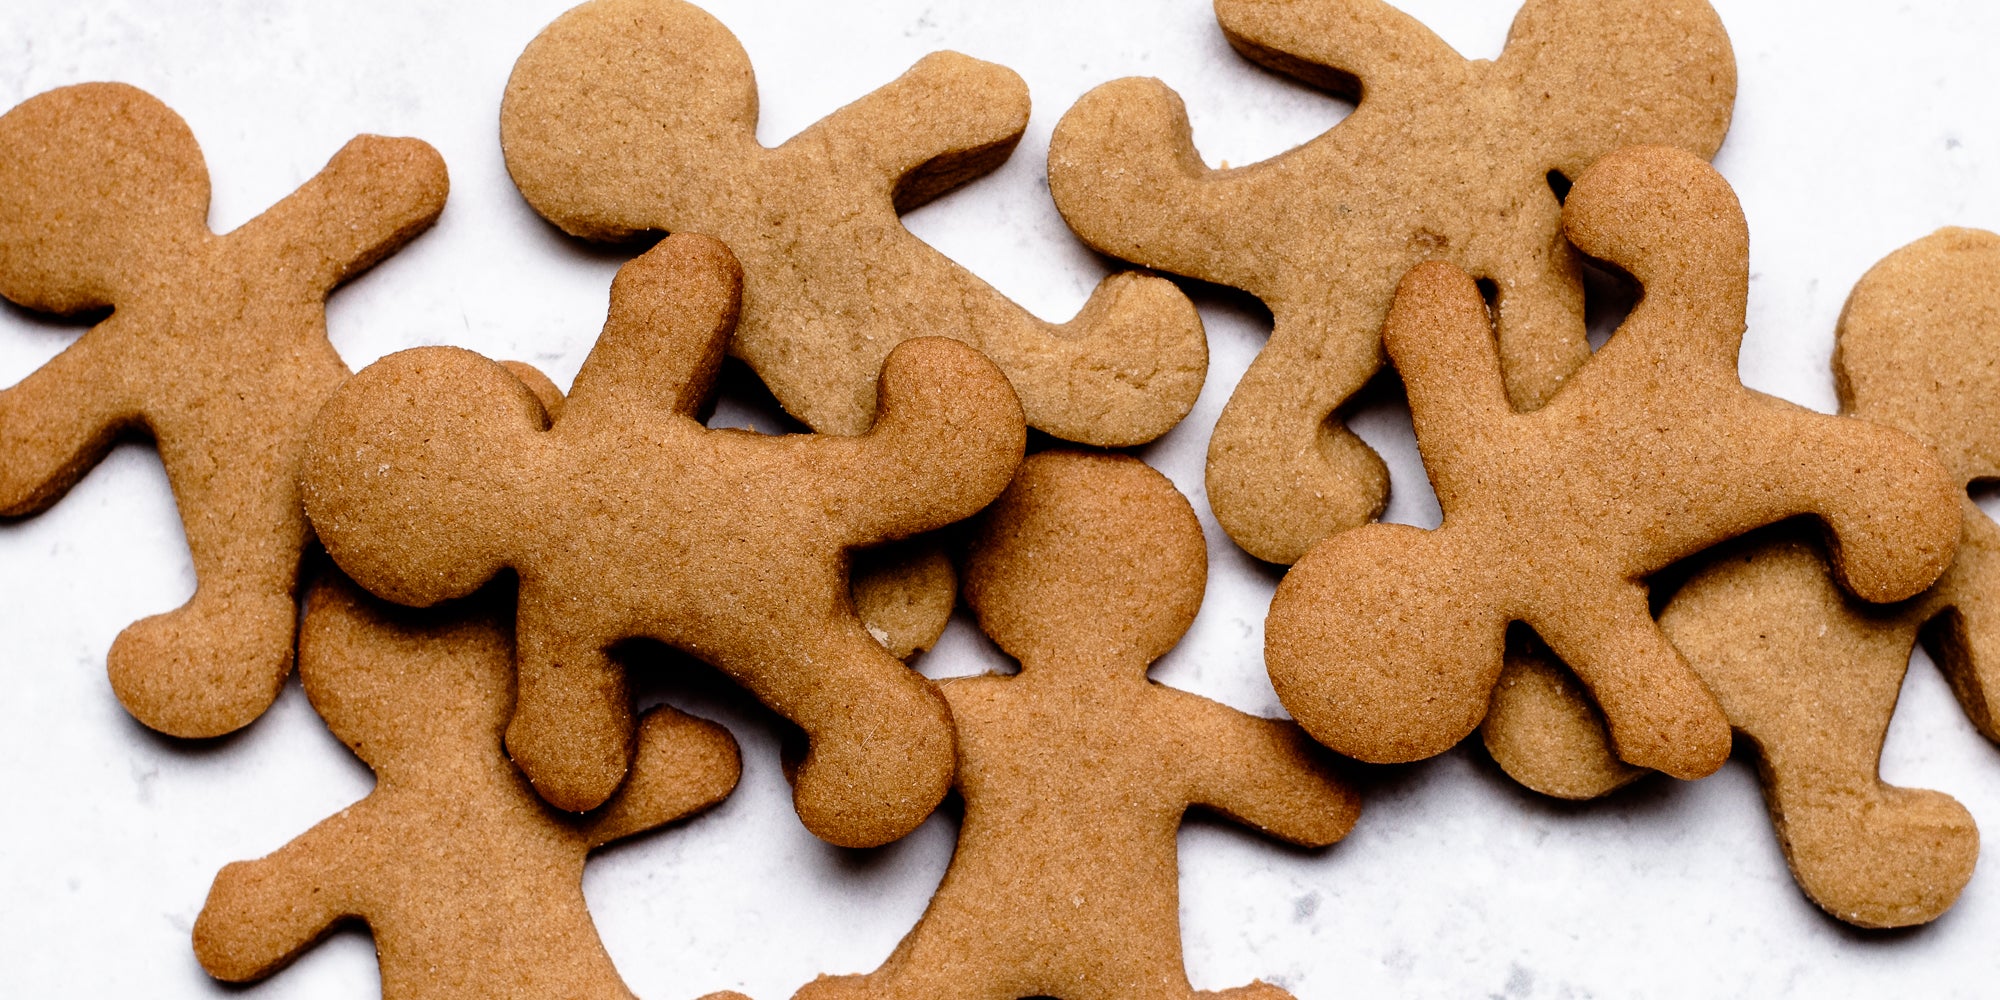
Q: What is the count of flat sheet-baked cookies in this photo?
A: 8